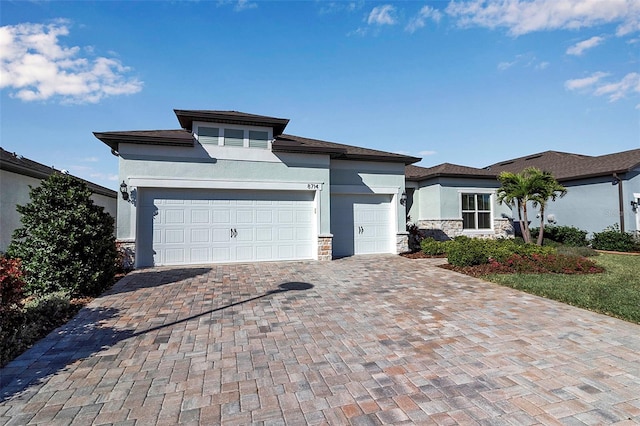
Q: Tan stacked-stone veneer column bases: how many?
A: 3